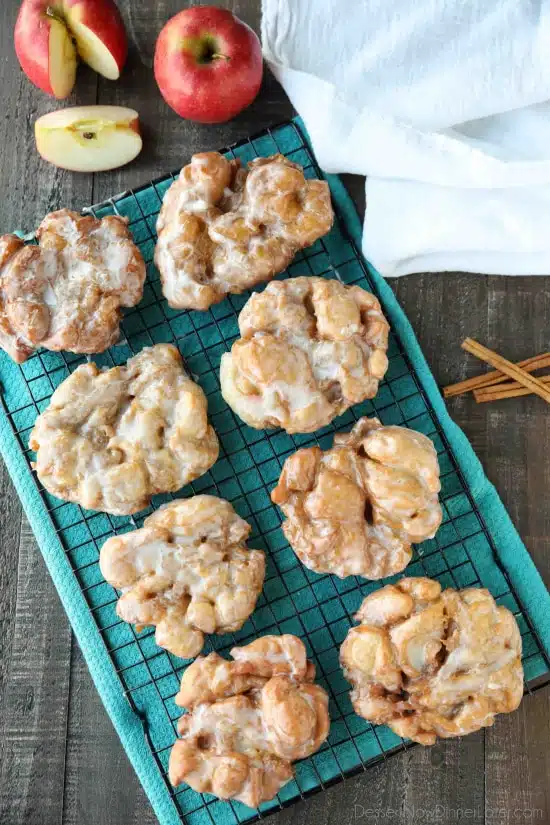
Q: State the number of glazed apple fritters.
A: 8